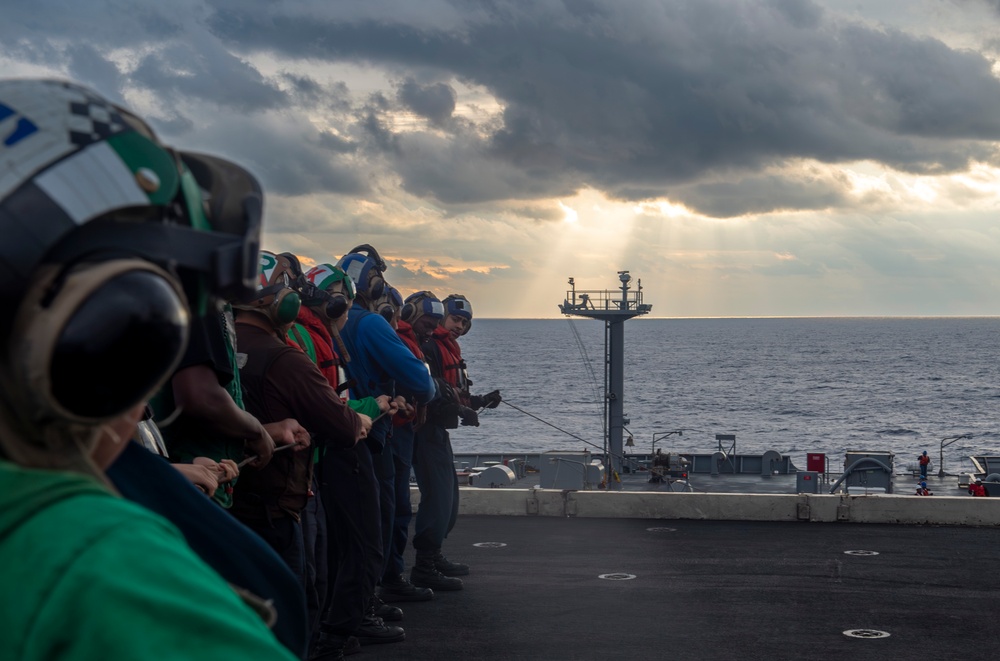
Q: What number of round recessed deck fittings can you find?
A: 5